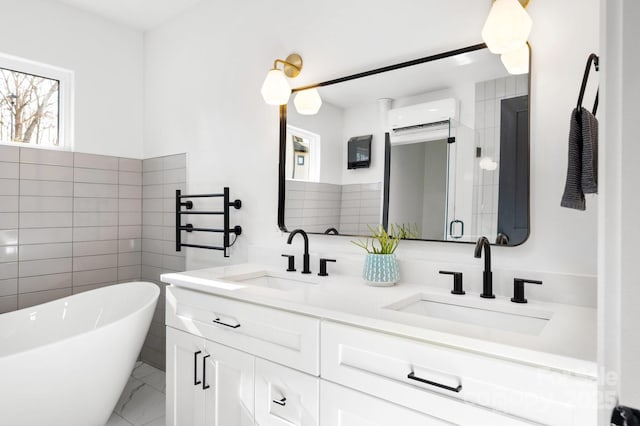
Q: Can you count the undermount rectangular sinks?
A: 2